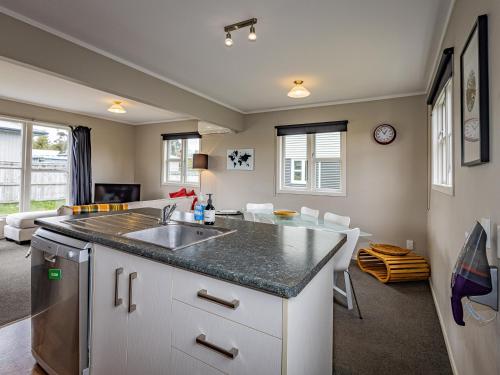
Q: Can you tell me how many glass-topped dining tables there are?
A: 1